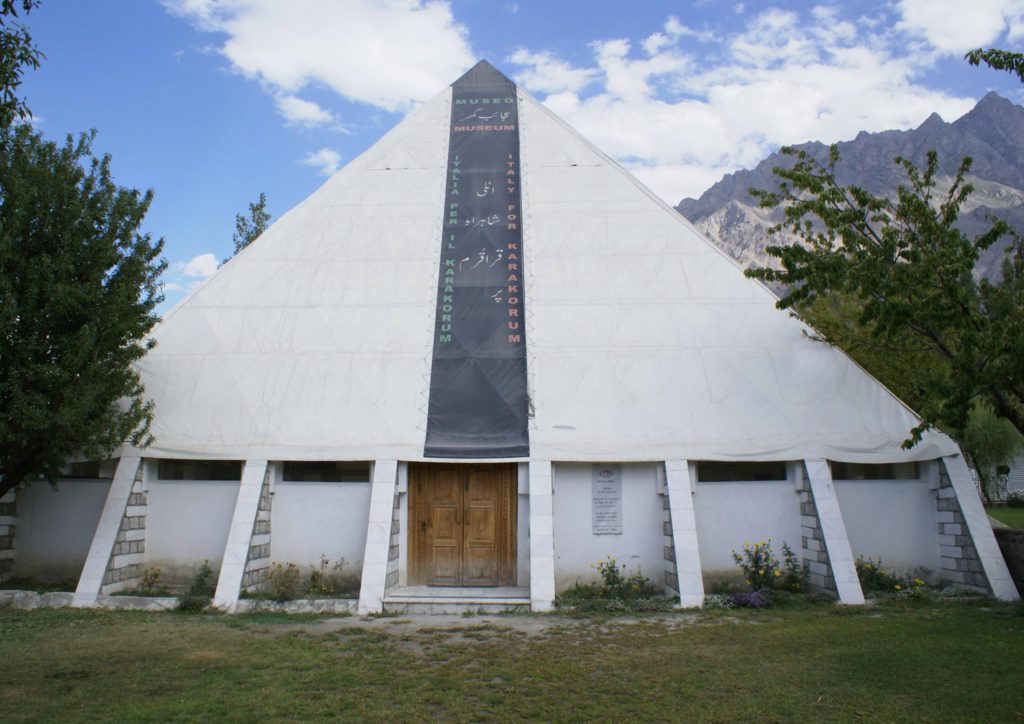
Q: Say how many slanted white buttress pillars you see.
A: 7